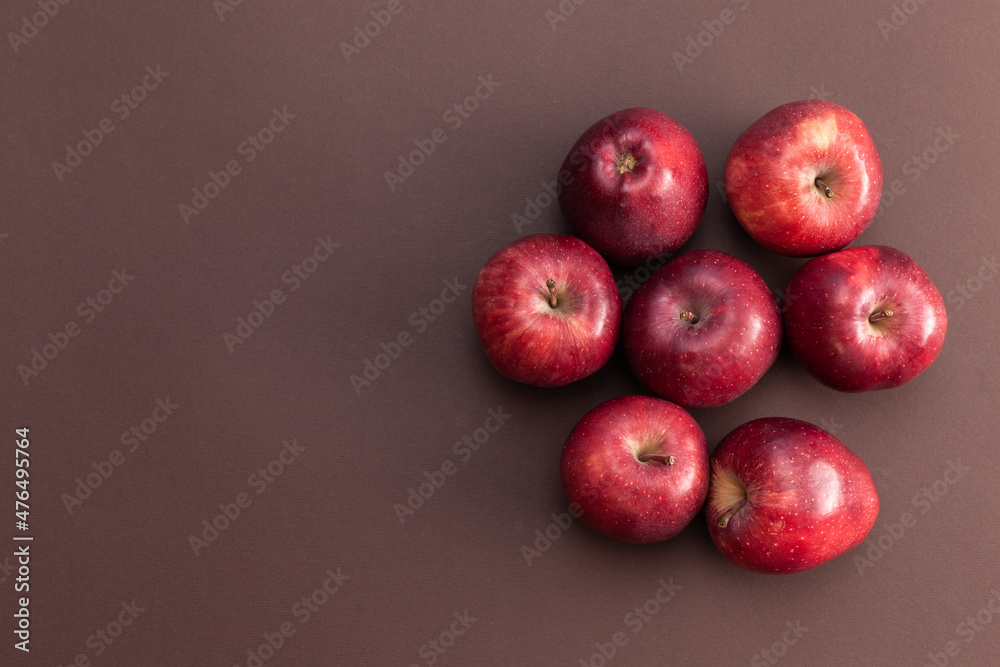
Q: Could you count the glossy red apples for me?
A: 7